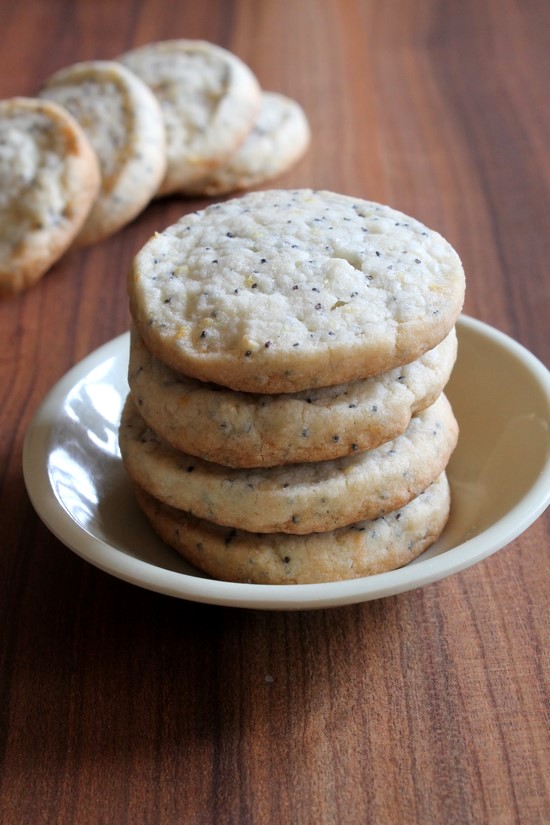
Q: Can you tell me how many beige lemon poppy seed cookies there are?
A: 8